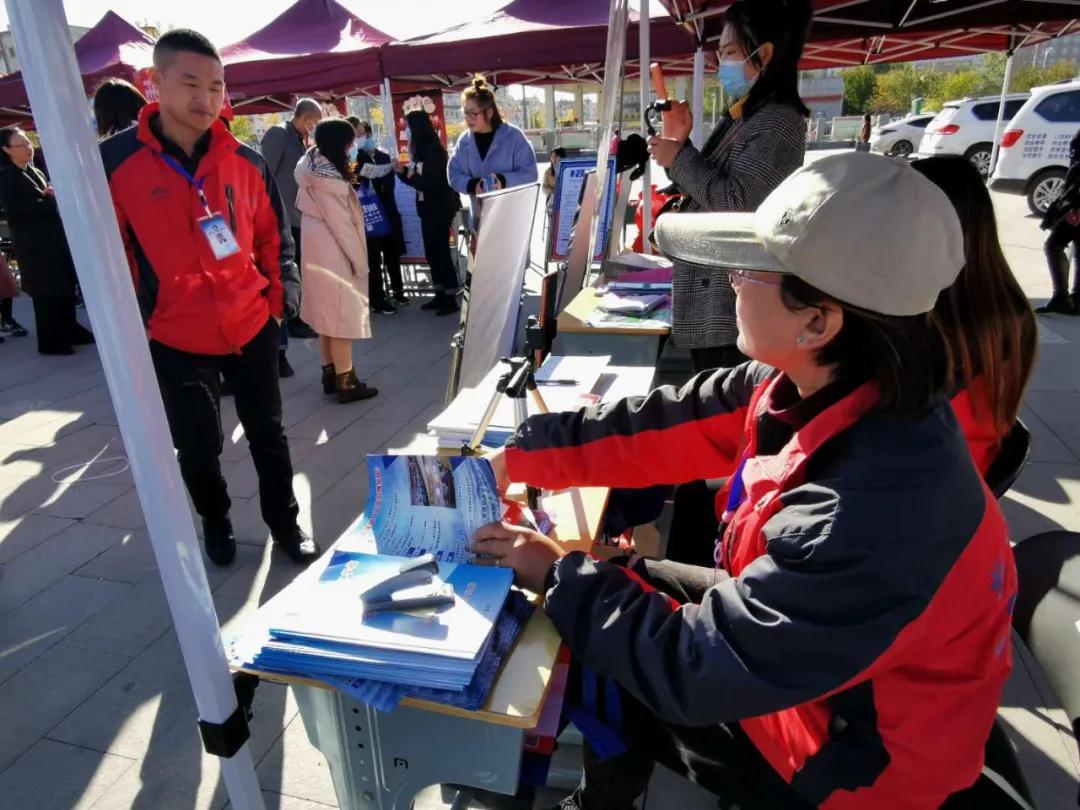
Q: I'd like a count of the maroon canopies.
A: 4